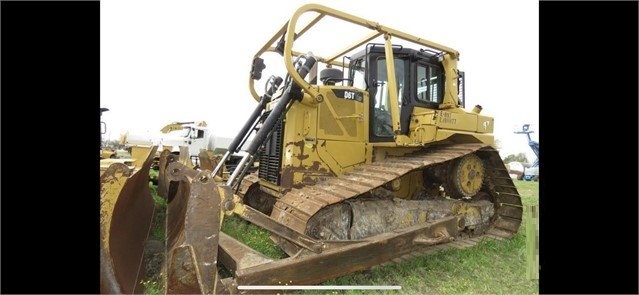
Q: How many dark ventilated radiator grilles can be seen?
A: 1